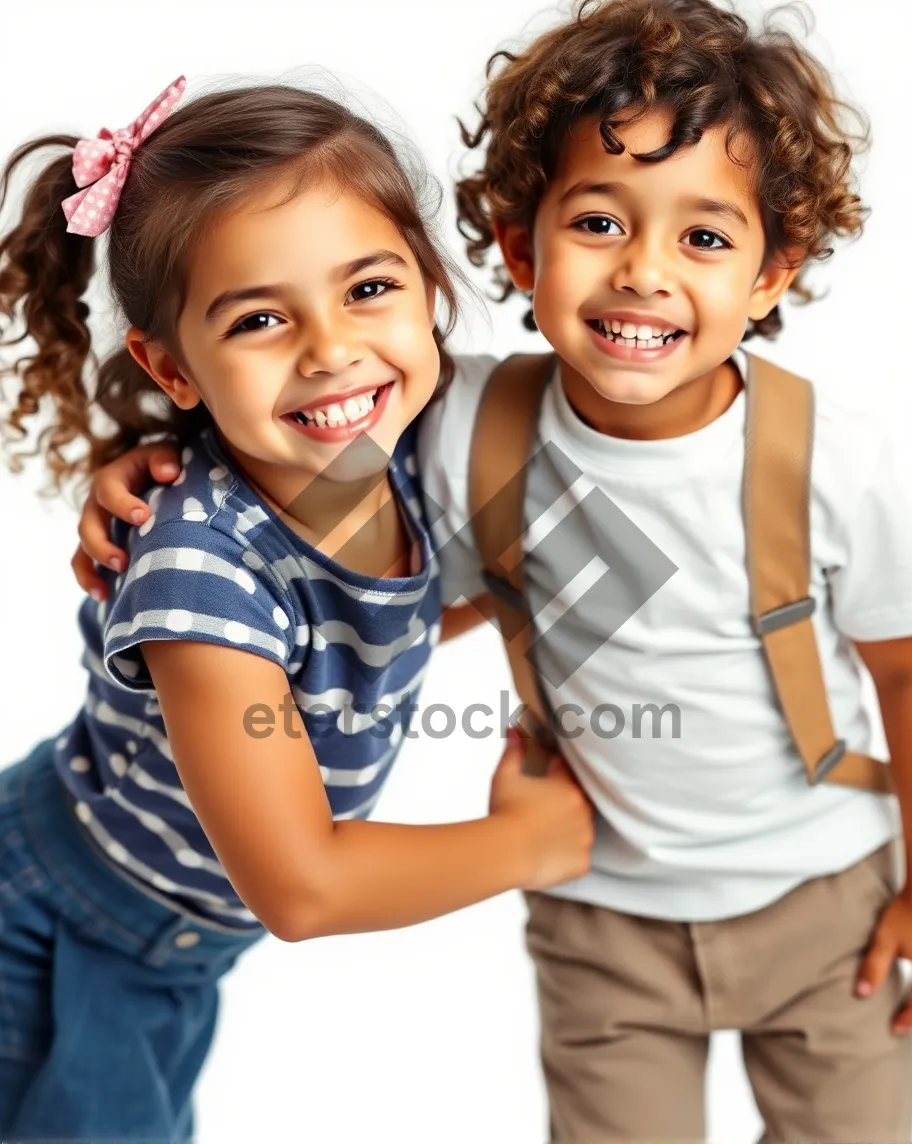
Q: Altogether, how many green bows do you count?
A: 0